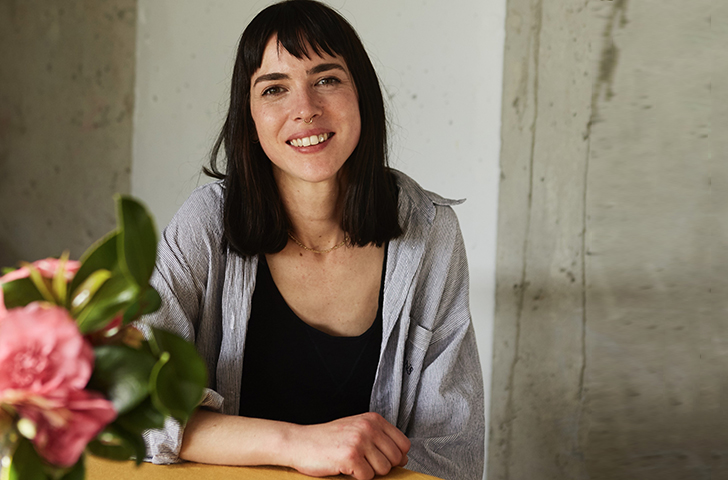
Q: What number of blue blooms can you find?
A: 0